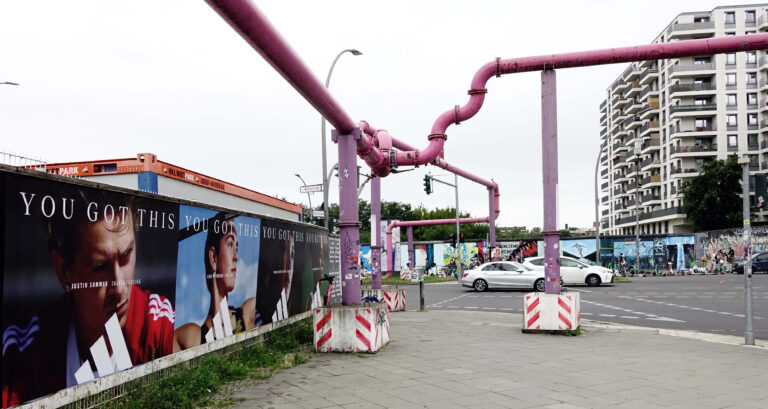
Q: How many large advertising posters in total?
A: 4